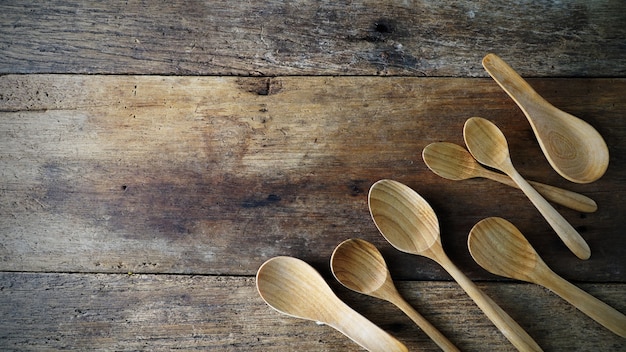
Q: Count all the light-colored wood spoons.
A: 7